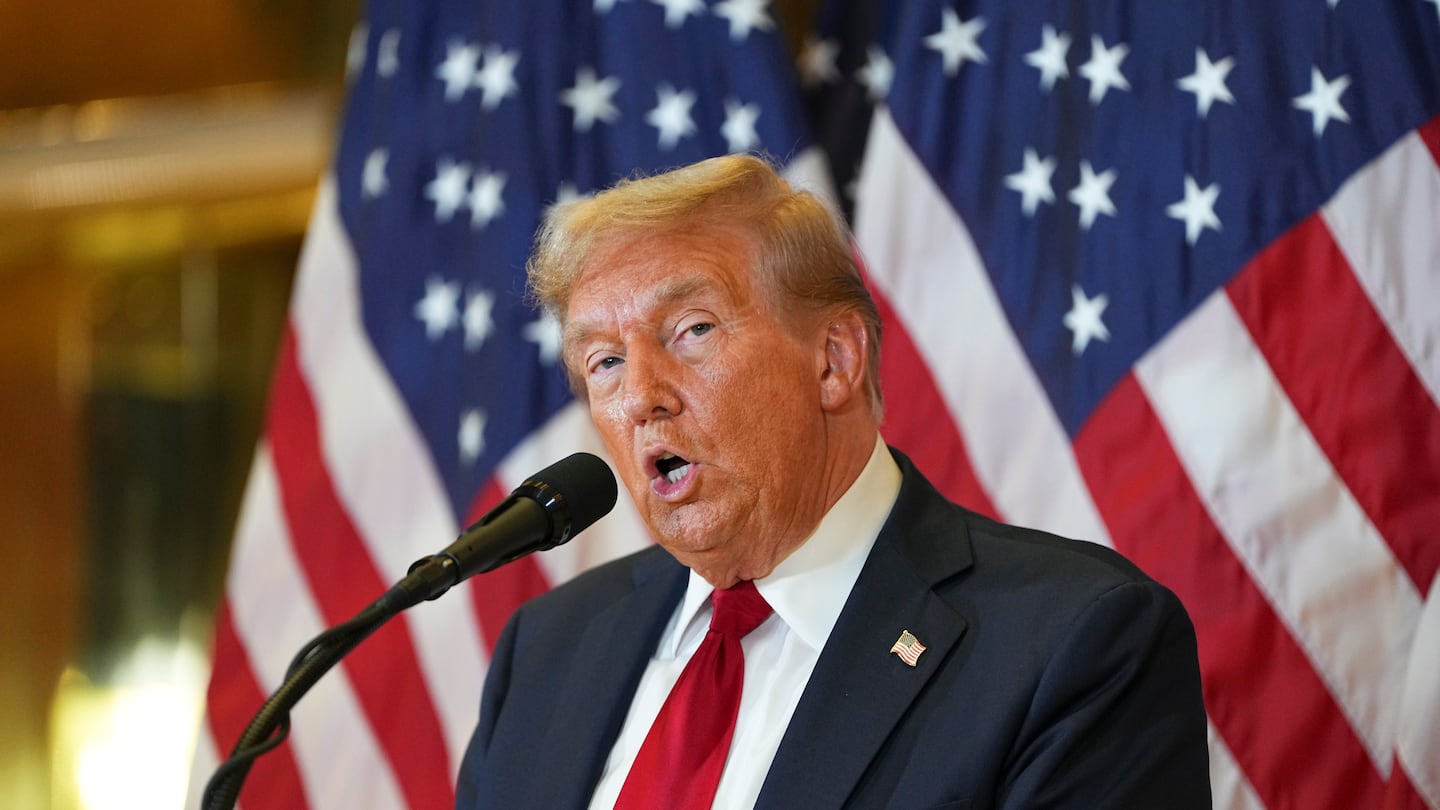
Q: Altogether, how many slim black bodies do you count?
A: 1